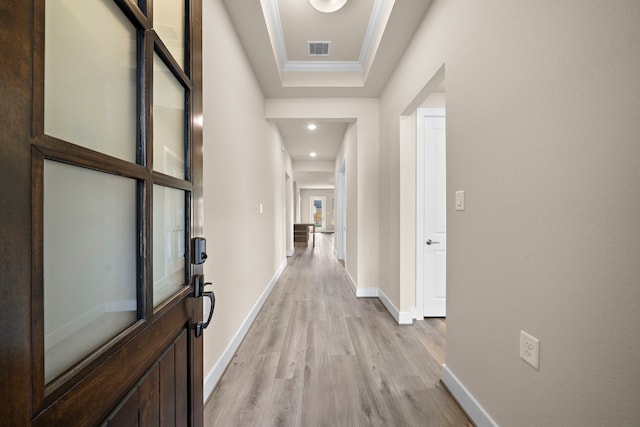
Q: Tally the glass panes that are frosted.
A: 5